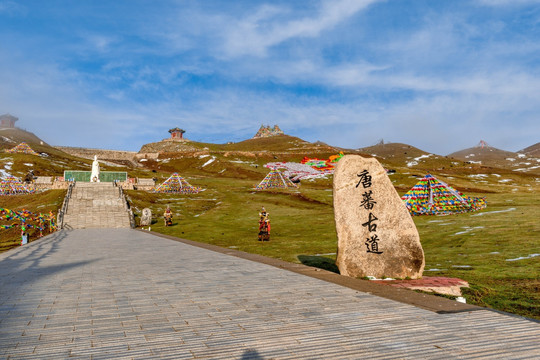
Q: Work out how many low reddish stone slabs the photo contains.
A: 1